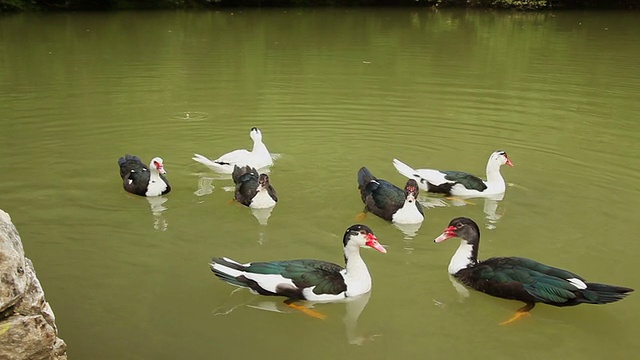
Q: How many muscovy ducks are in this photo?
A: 7